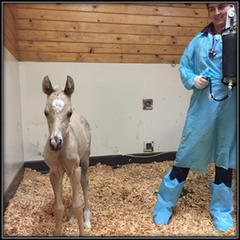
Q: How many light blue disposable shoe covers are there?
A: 2